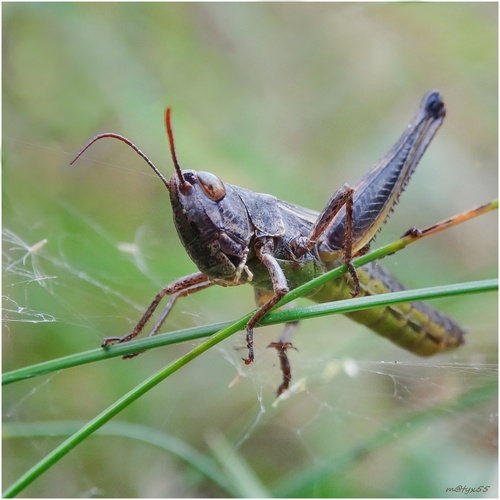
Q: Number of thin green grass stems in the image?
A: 2